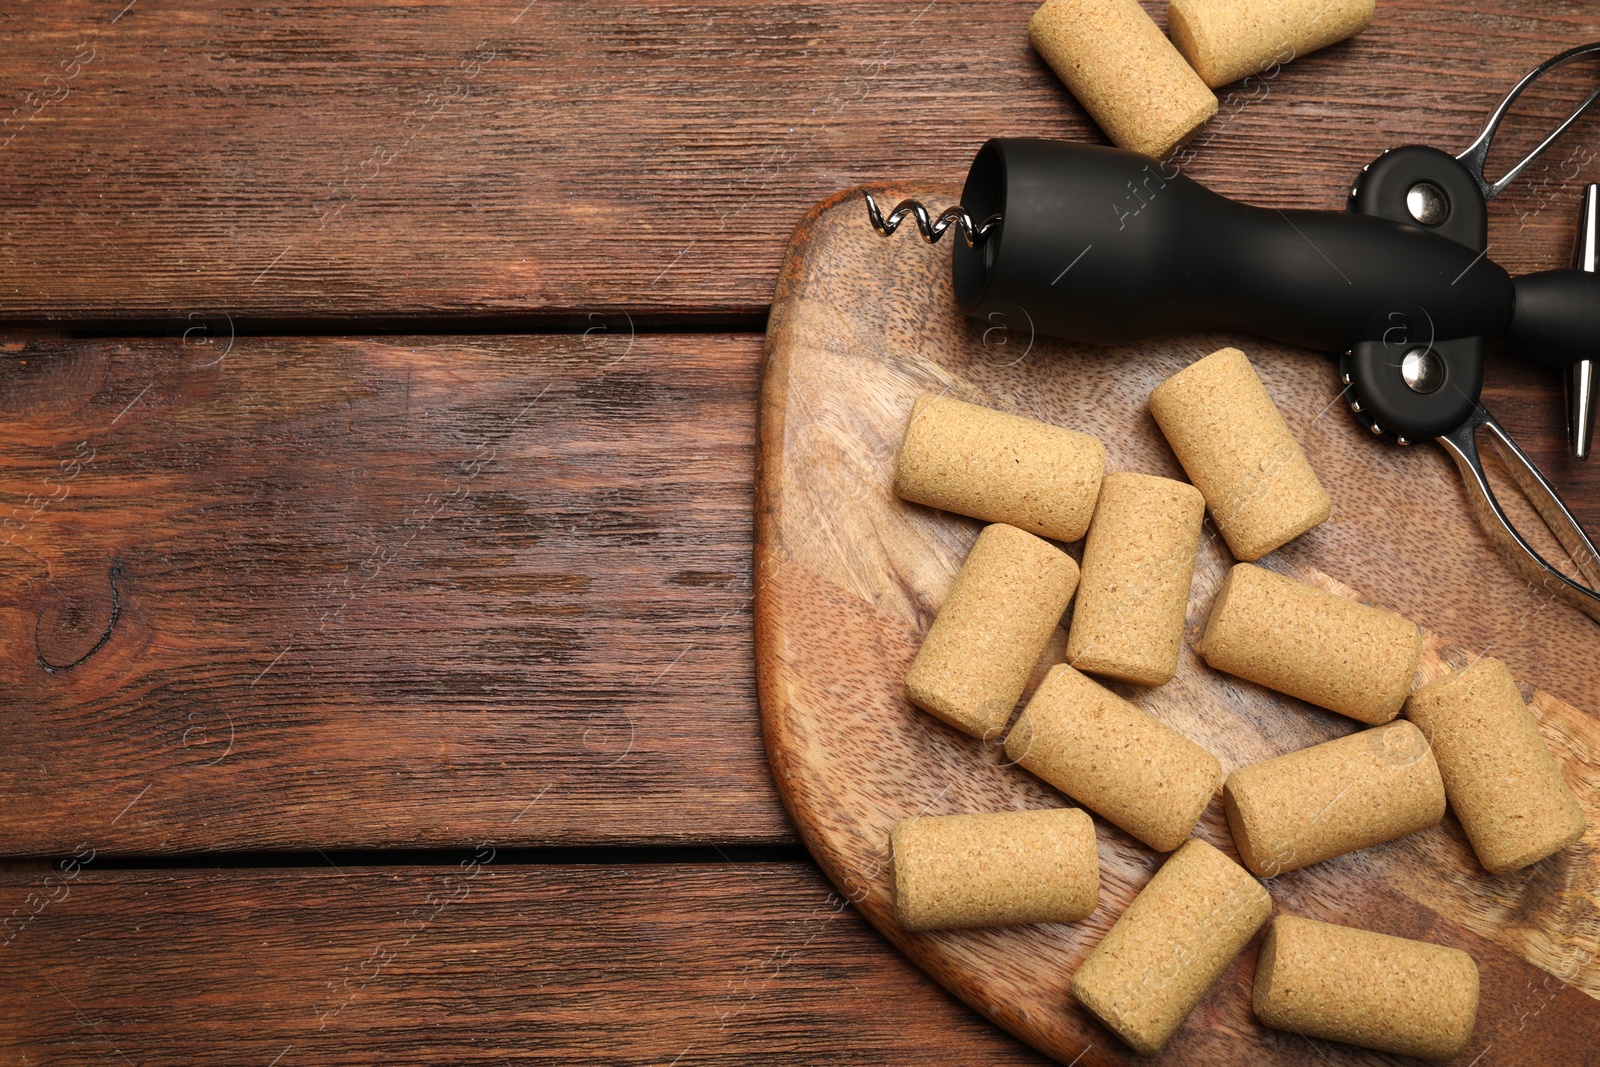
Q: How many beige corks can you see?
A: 13